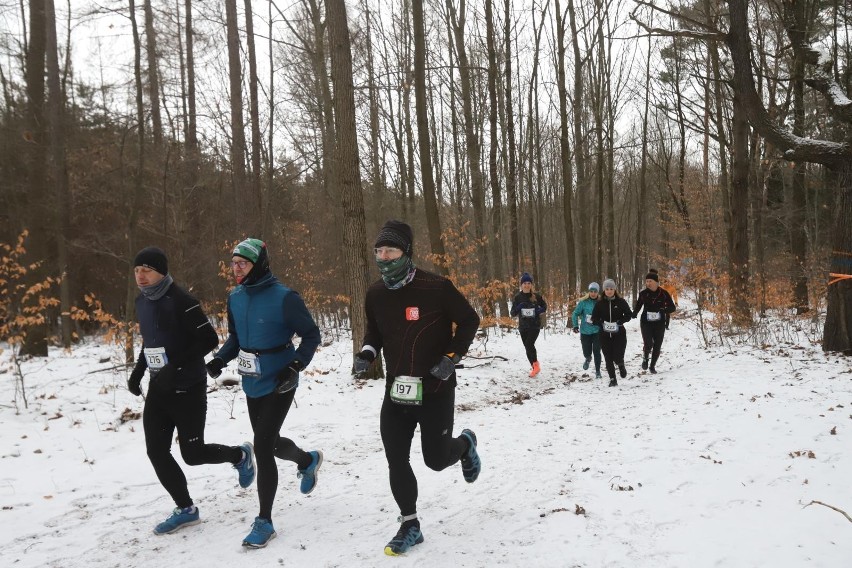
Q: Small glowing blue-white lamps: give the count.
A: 0